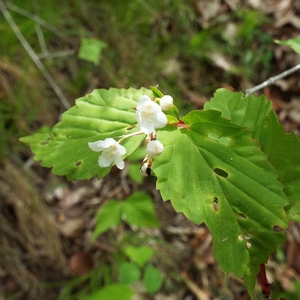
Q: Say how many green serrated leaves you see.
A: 3